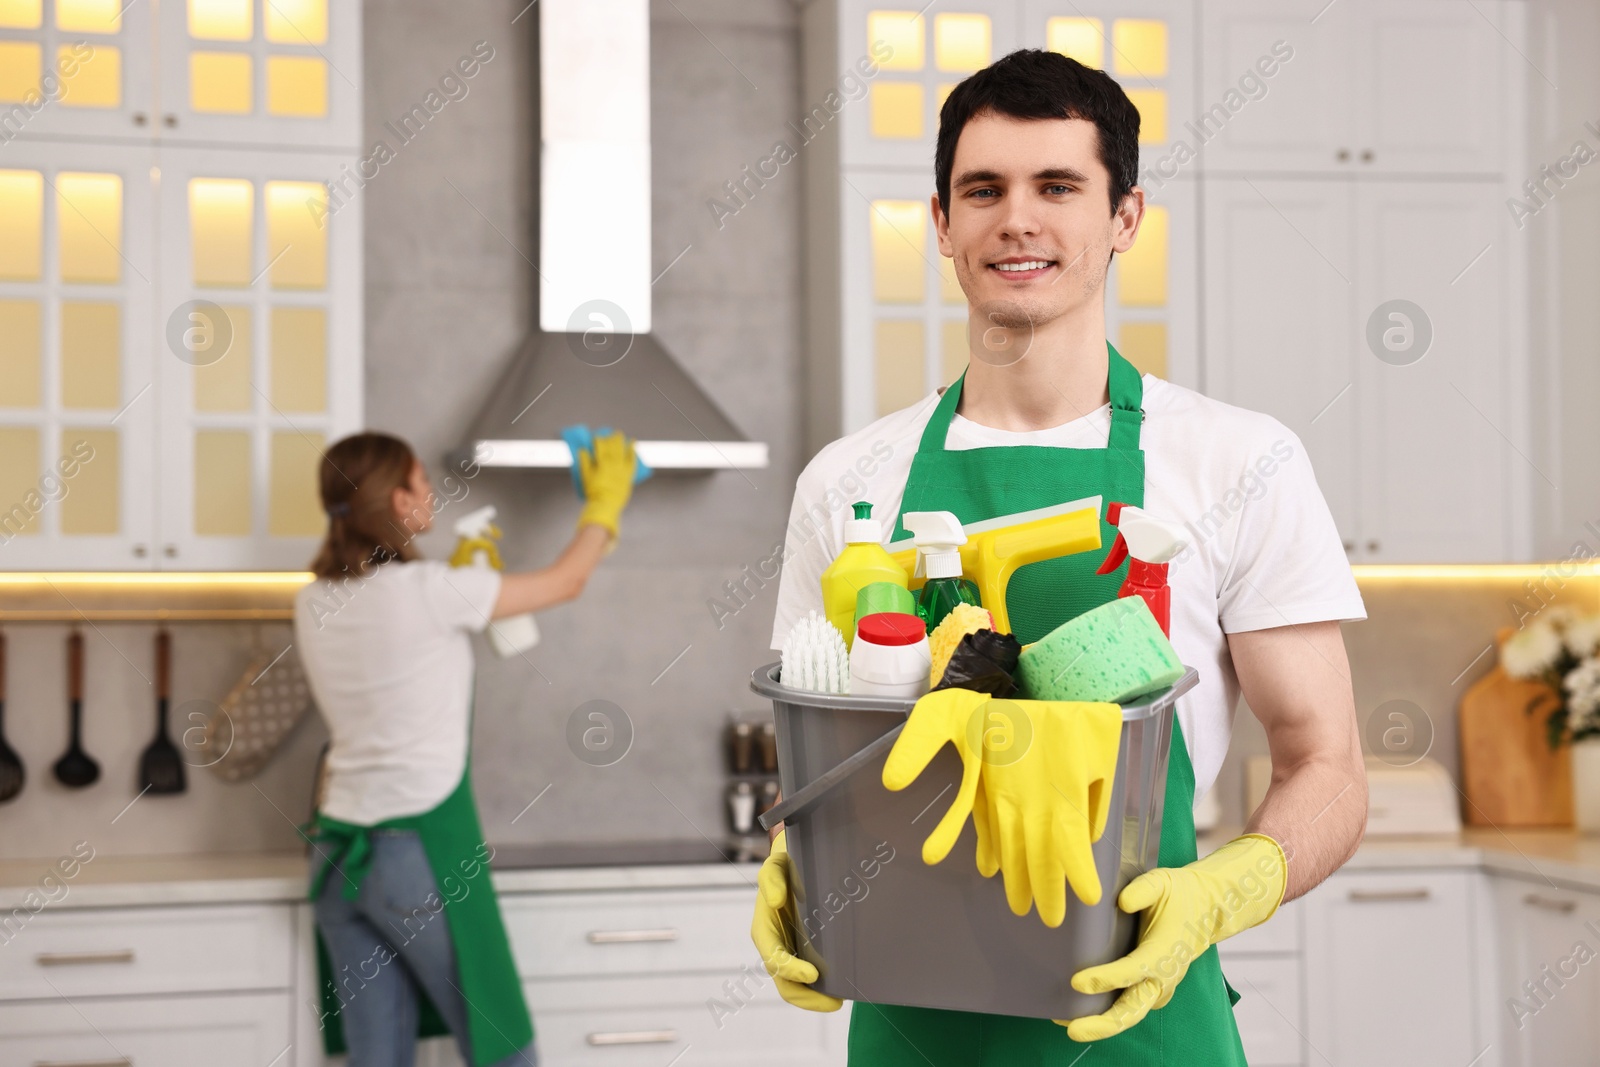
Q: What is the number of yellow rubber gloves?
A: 6